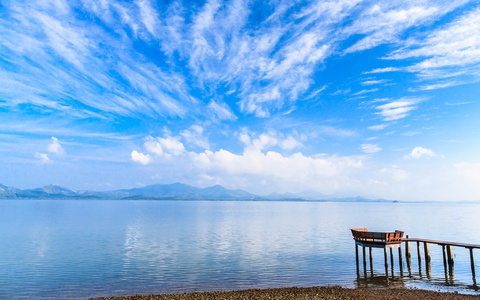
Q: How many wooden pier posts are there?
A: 12